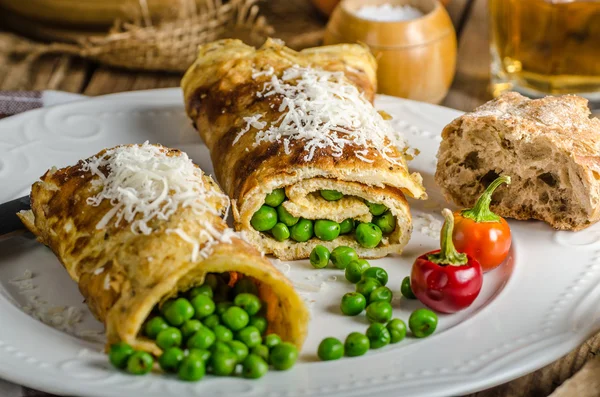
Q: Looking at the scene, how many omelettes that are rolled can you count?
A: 2